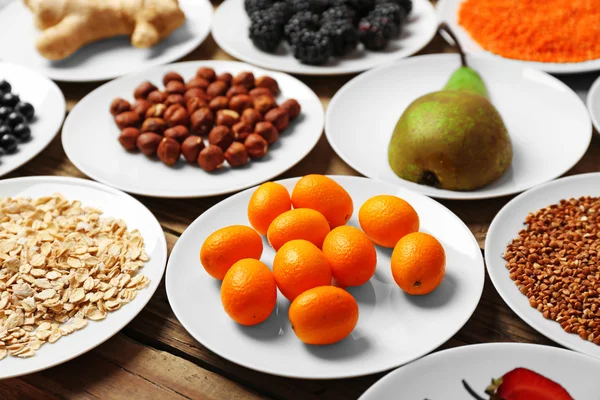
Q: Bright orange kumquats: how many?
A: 10